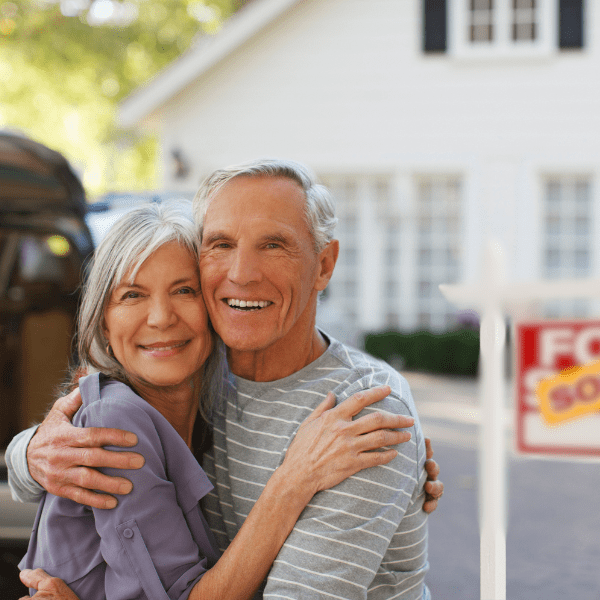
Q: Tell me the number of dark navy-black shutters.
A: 2